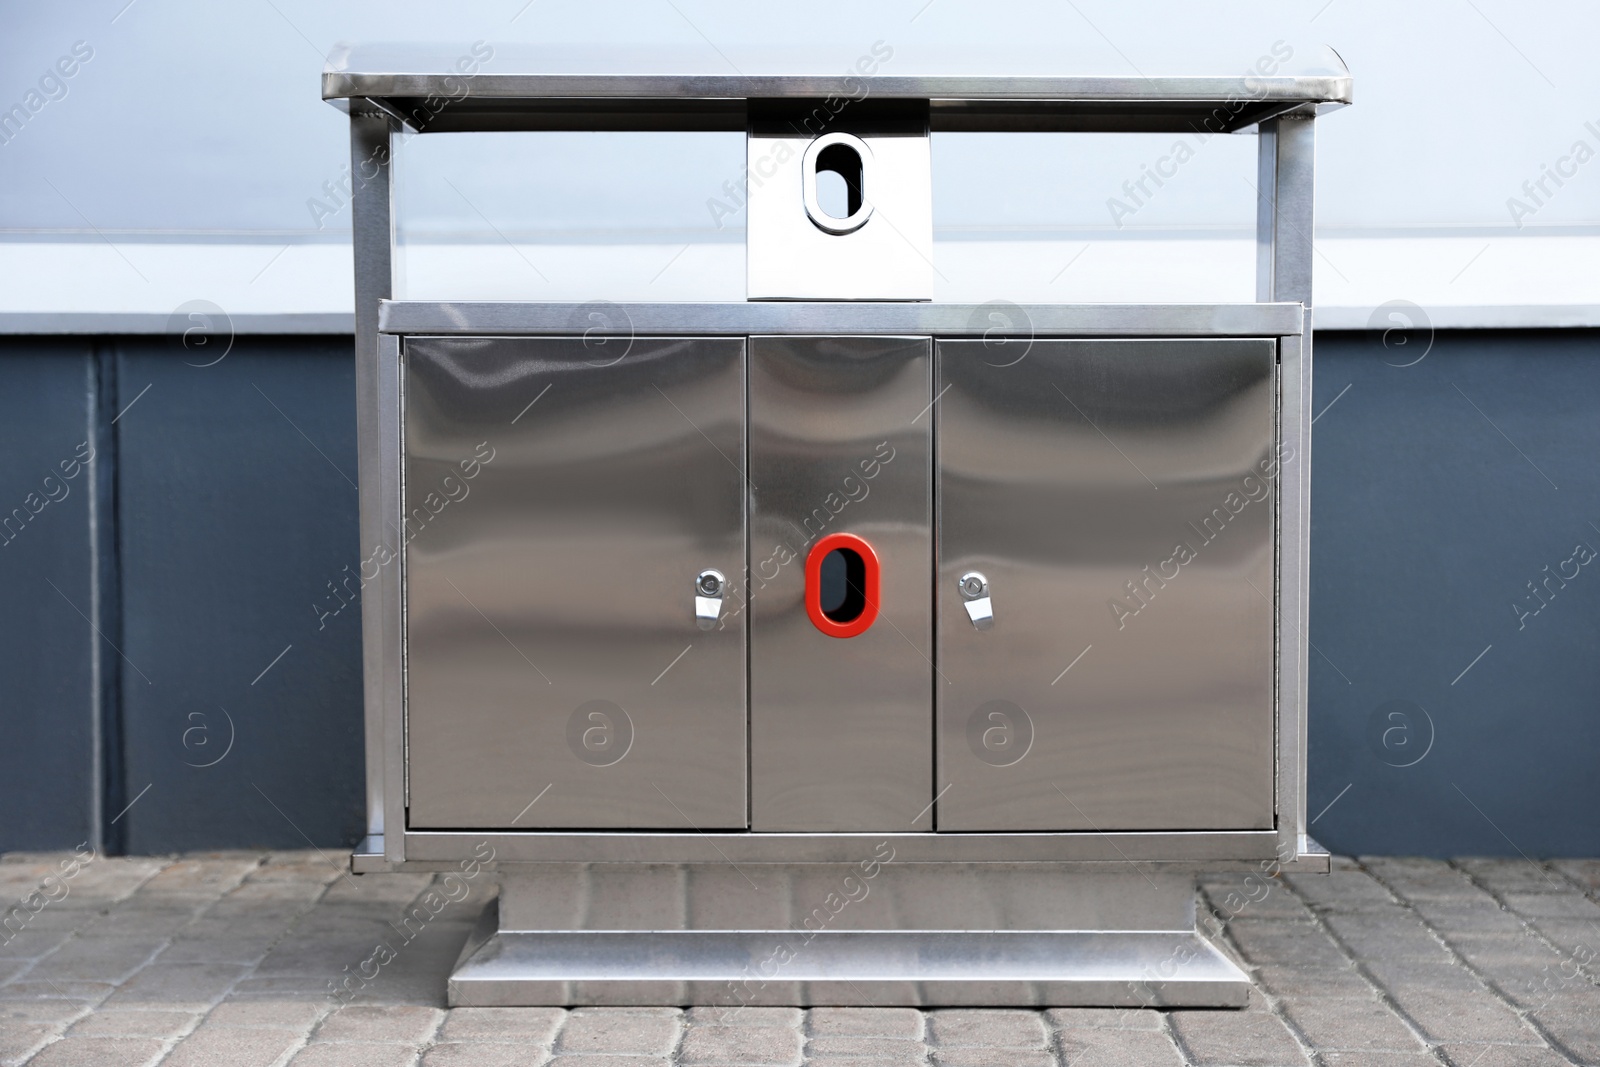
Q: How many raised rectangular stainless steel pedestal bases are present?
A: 1